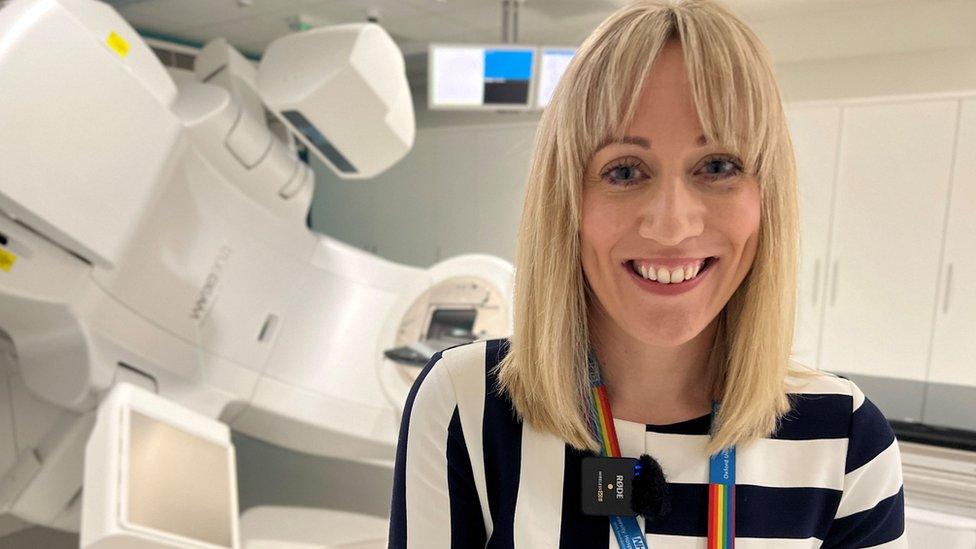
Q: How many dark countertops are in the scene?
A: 1